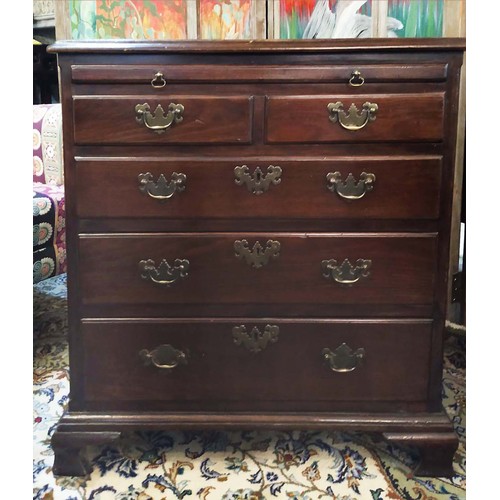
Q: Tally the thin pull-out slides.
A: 1